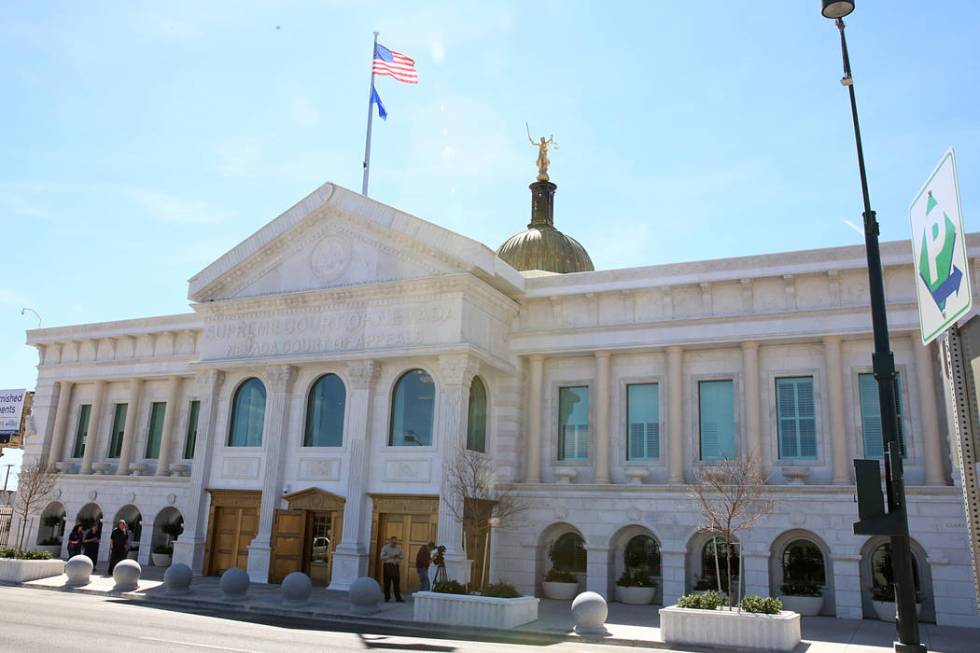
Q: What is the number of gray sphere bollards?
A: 7